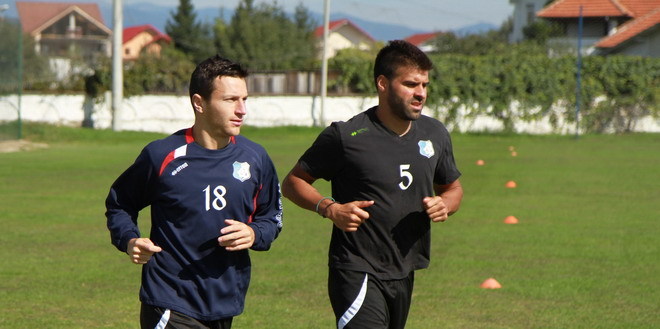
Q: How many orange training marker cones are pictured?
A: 6